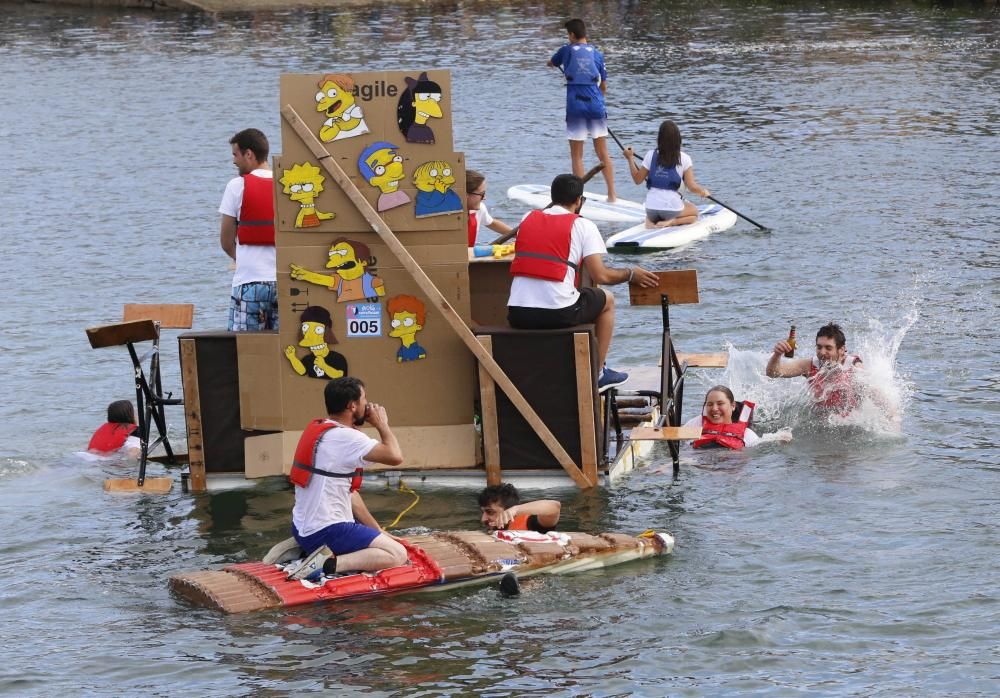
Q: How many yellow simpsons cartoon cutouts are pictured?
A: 8